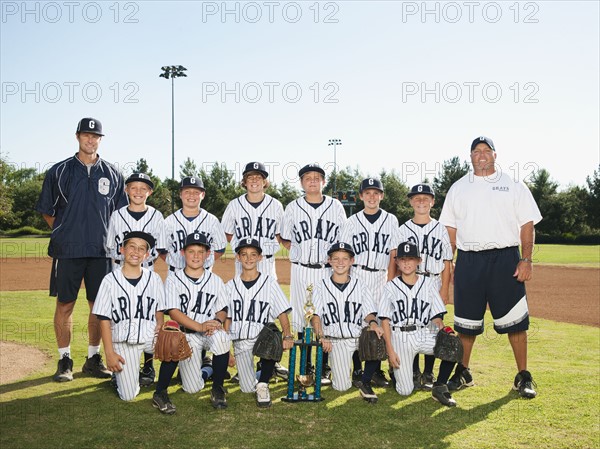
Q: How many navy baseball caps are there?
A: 13